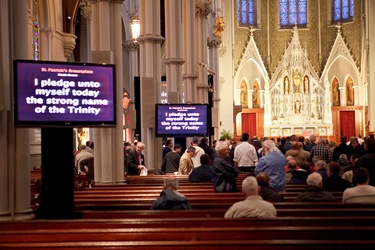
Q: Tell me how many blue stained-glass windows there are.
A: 3